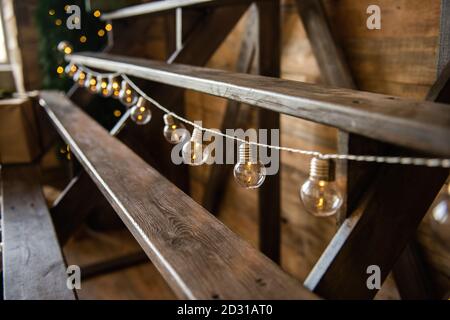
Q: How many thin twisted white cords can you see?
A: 1